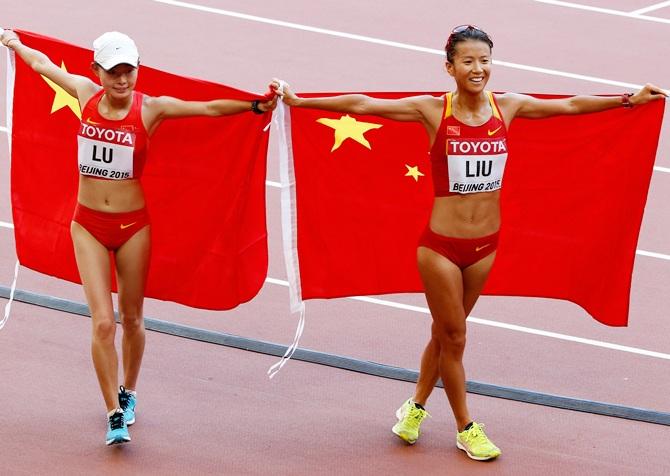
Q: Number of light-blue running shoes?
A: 2